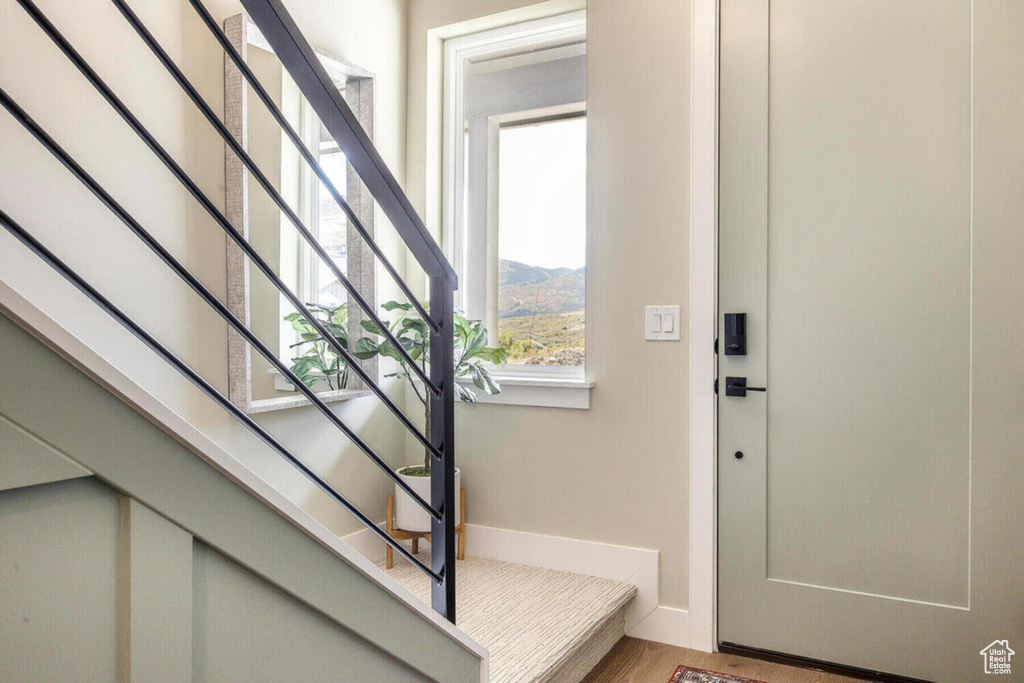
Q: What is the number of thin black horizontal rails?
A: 5